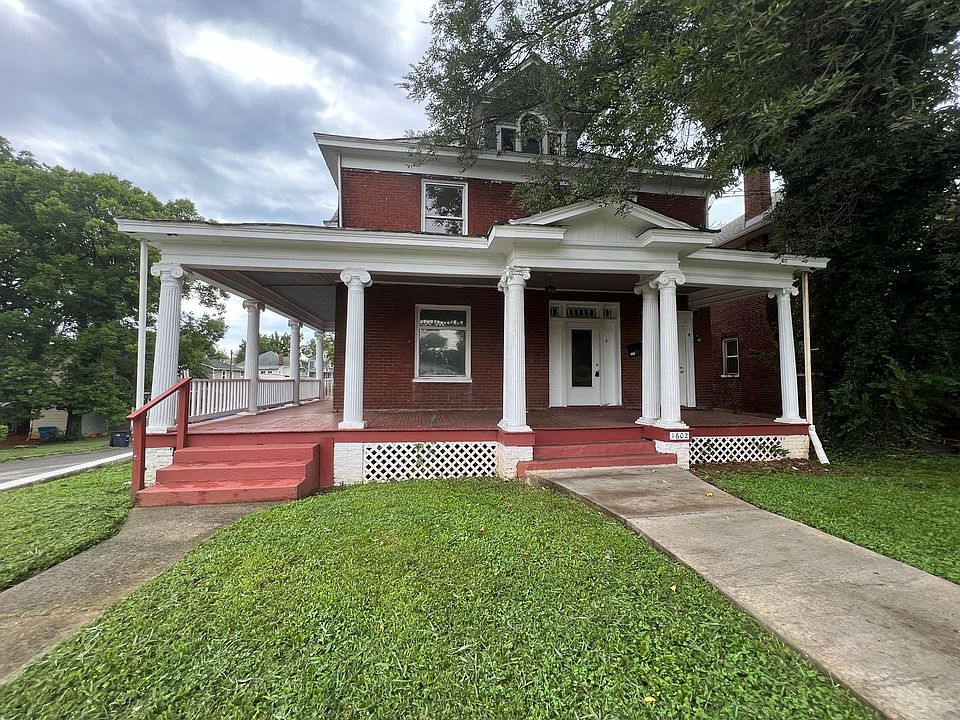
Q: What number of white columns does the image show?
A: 9